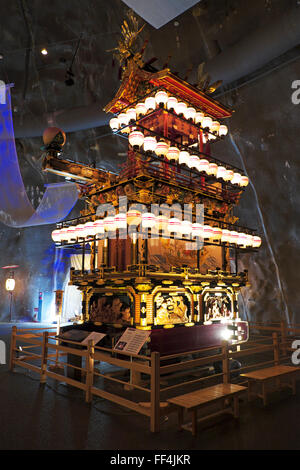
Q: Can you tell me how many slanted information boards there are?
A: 2